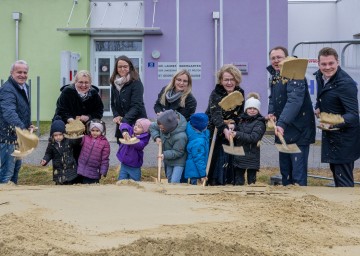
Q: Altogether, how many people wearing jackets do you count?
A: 13